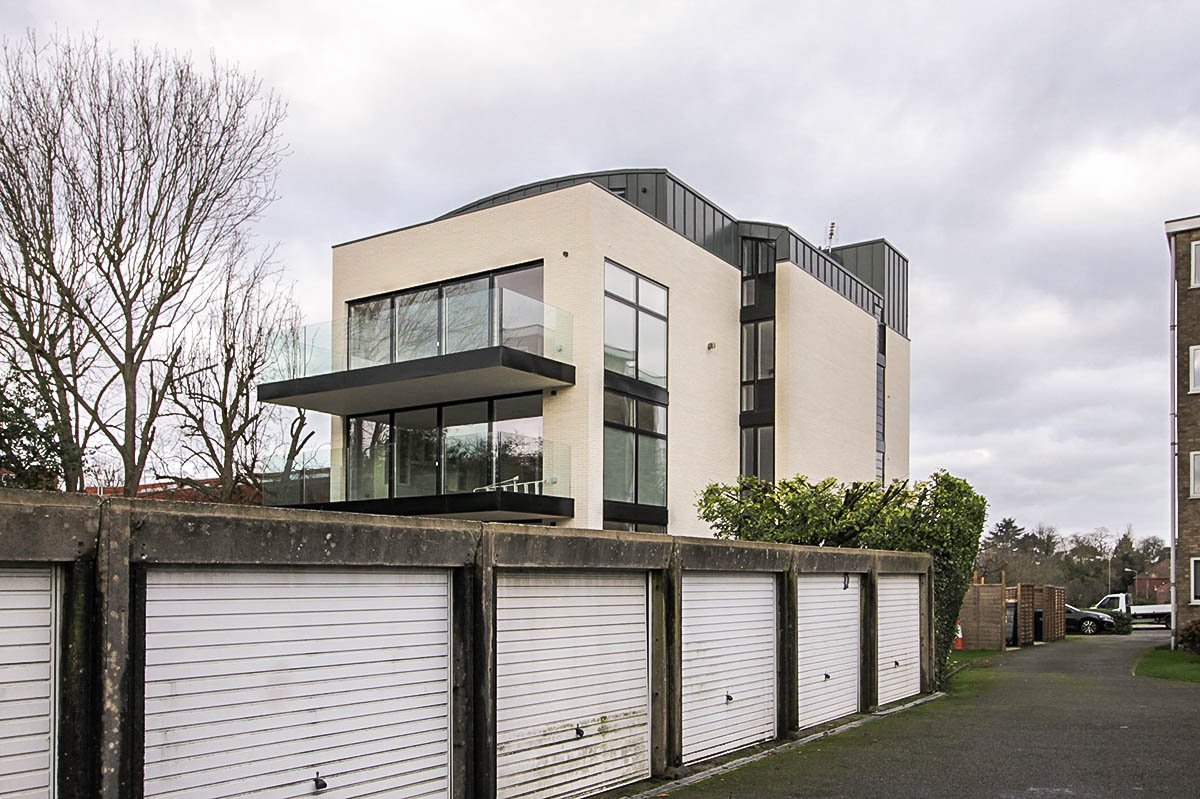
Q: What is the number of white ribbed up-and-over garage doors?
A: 6